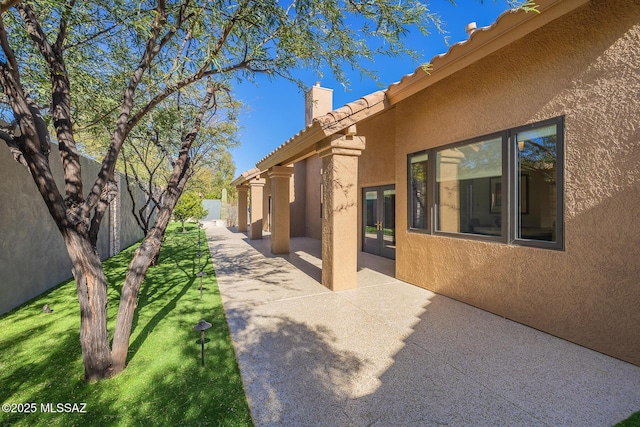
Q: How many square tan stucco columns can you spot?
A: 4